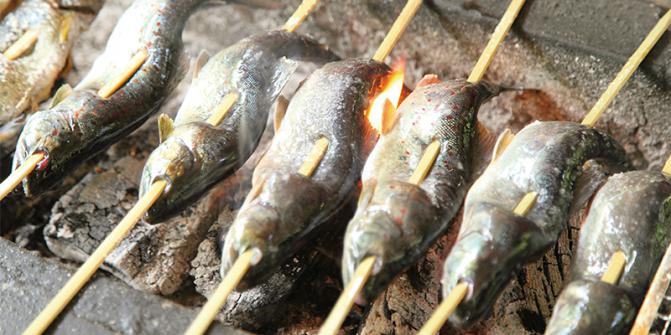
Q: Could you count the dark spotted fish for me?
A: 2